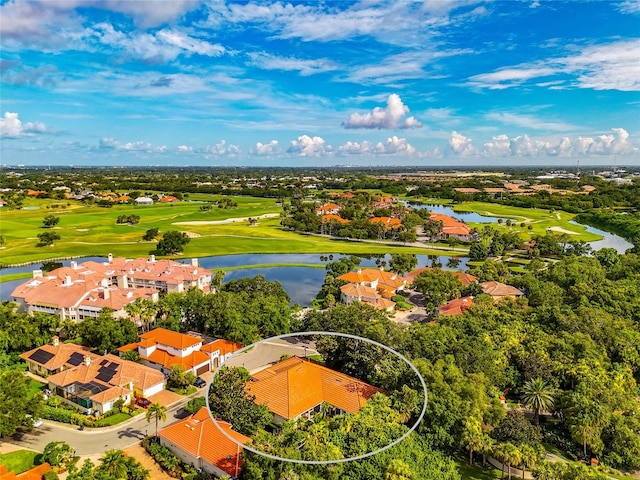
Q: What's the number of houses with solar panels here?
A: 2